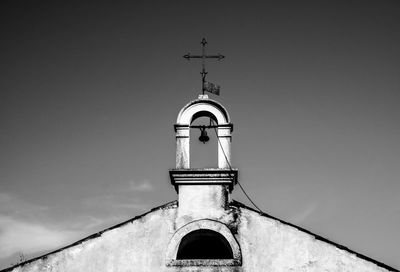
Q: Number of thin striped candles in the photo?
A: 0